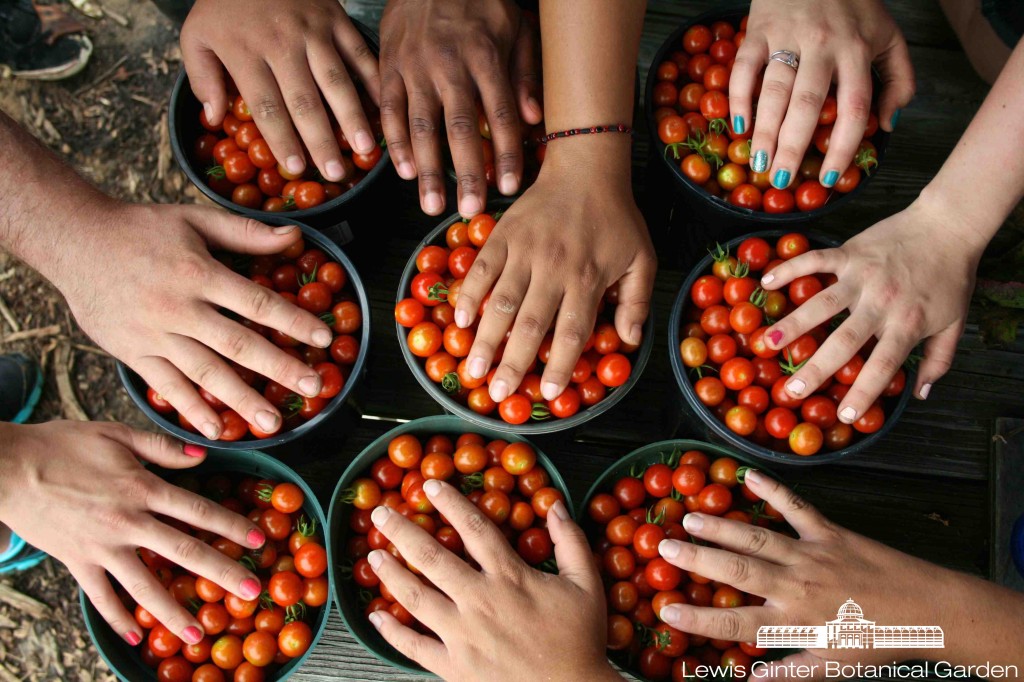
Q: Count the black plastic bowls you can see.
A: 6